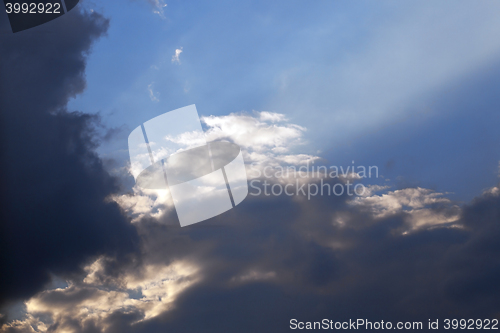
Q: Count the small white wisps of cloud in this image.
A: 3